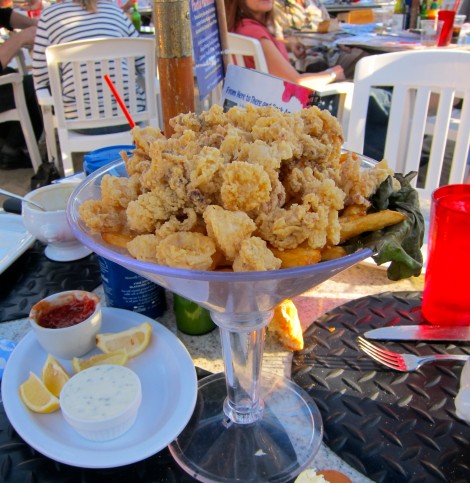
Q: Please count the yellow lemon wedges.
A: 4